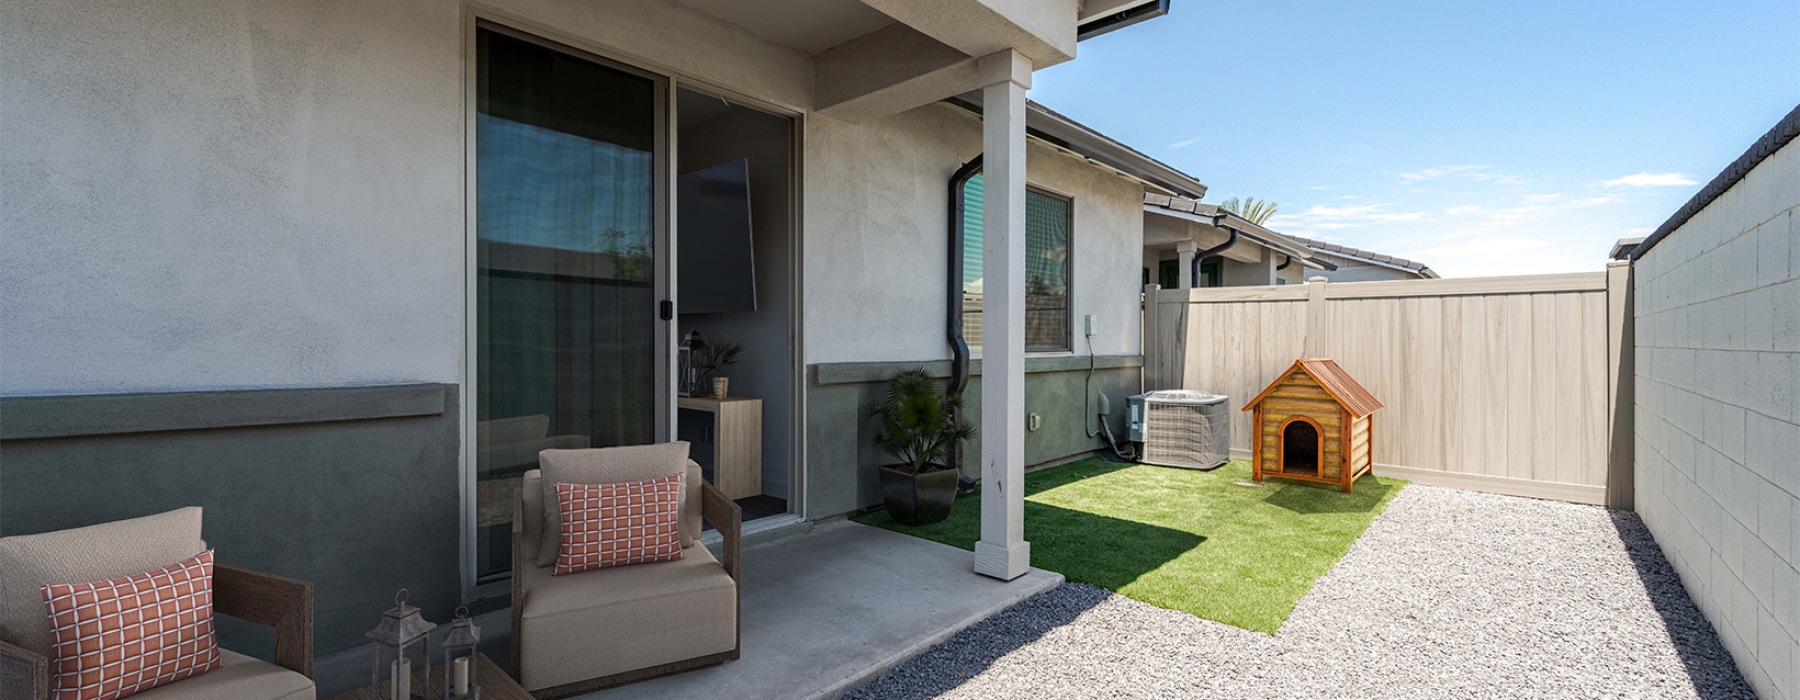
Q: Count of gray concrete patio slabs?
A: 1